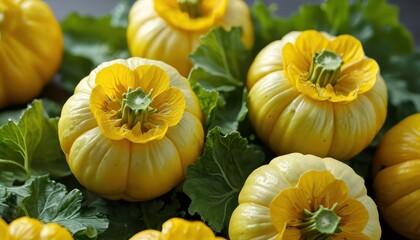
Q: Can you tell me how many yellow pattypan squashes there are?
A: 8